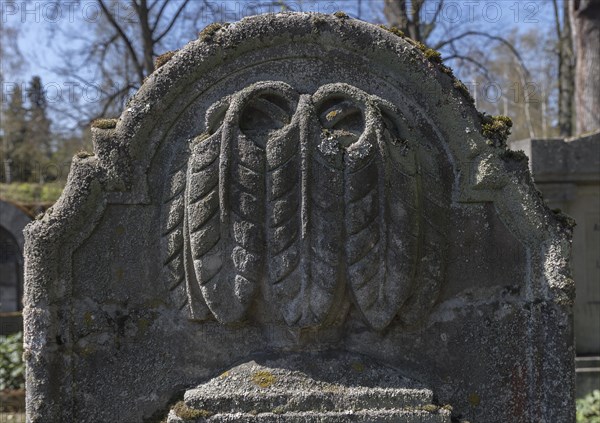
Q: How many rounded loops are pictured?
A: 2